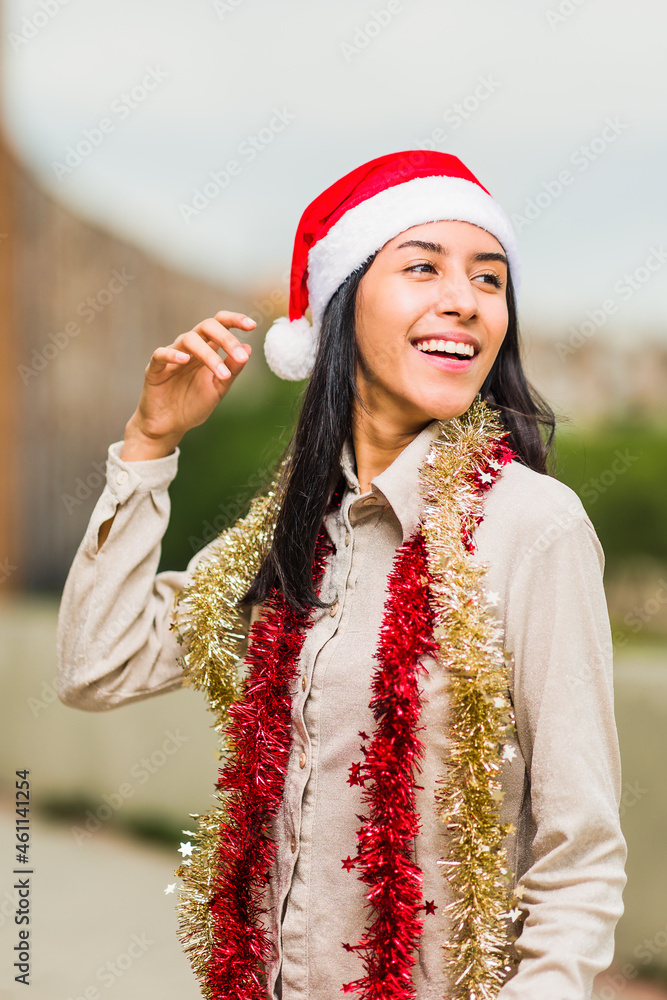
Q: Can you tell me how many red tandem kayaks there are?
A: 0